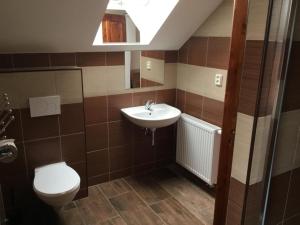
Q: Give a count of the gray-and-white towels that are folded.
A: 0